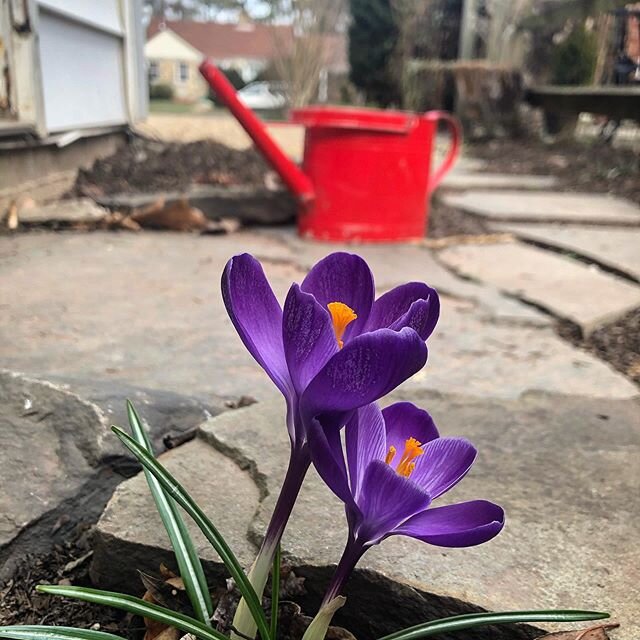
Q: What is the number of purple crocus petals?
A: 12